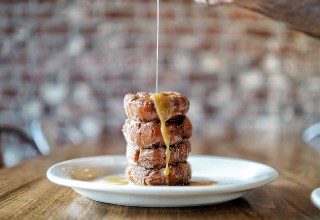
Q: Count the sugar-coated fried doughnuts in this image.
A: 4